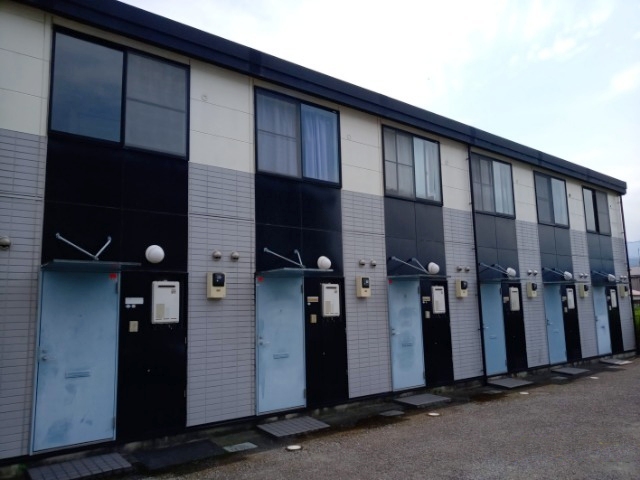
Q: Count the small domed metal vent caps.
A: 13